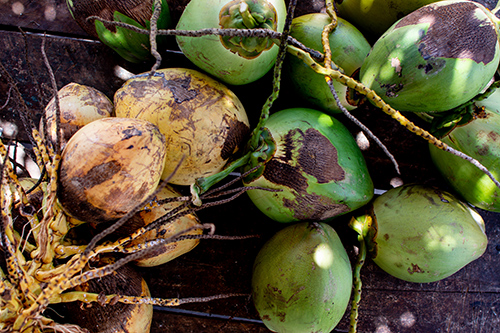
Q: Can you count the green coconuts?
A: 9